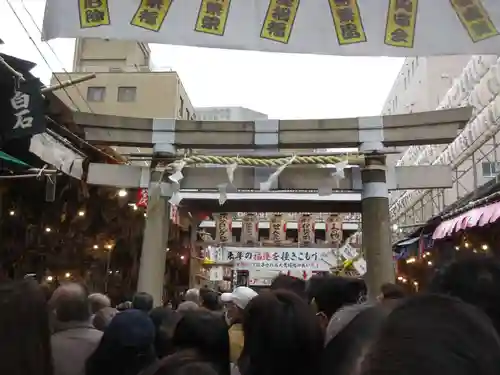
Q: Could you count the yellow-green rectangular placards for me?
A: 7